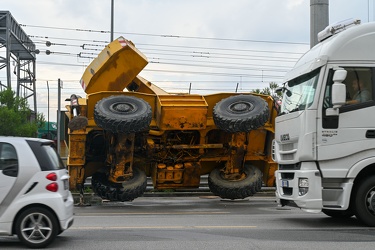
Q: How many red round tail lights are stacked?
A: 2